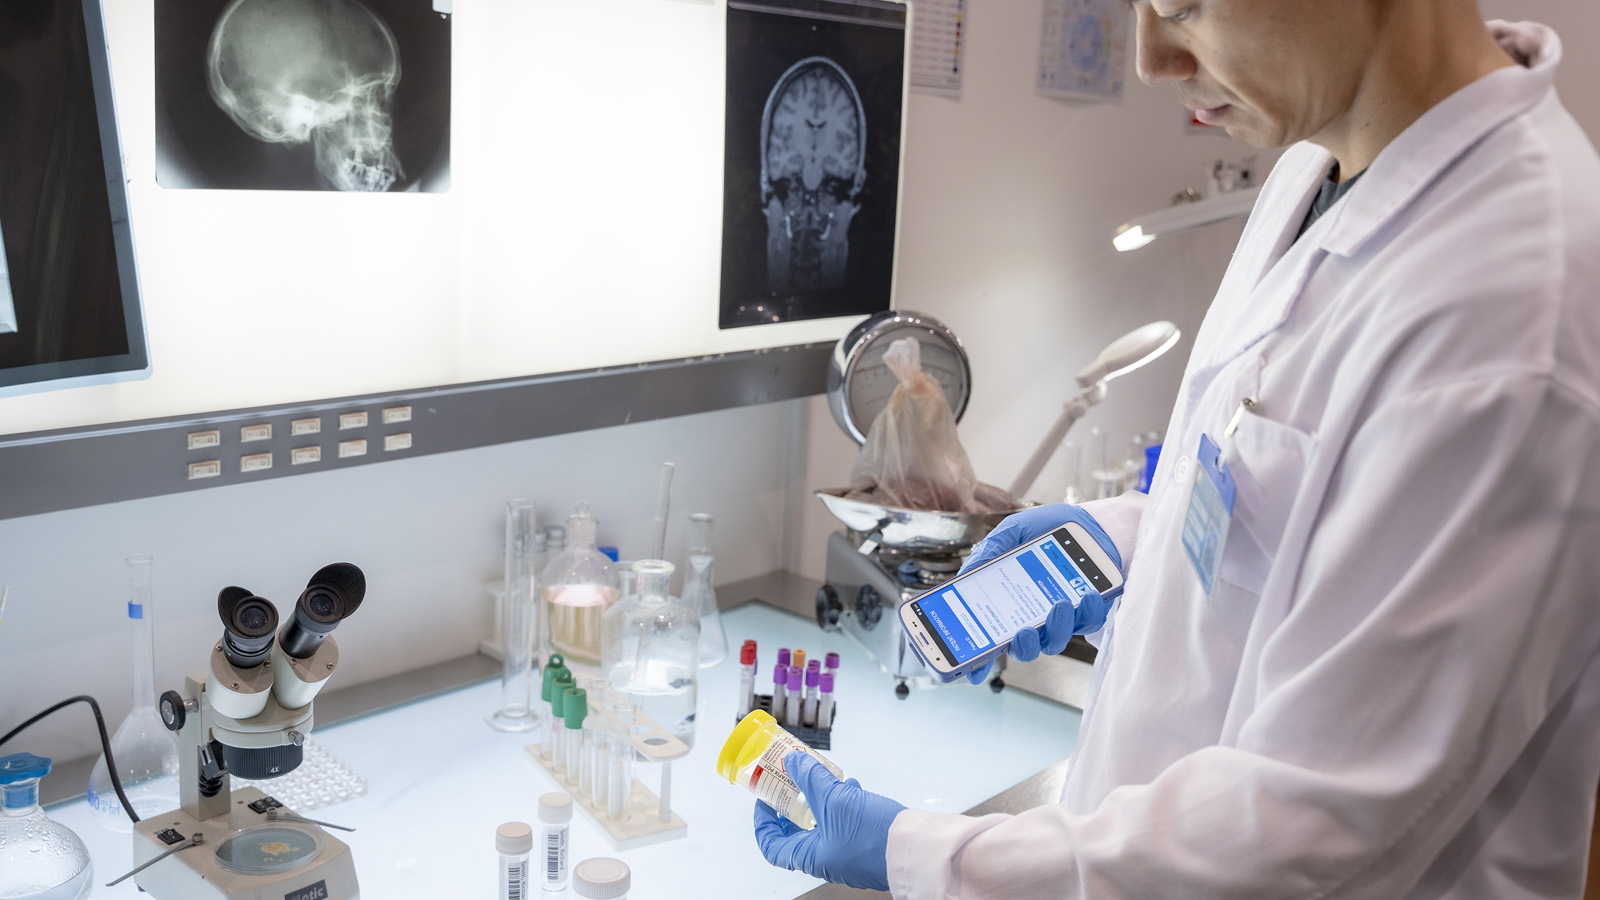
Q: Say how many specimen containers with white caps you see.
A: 3